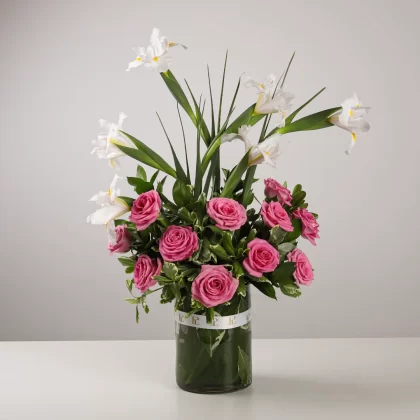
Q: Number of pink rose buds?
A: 11